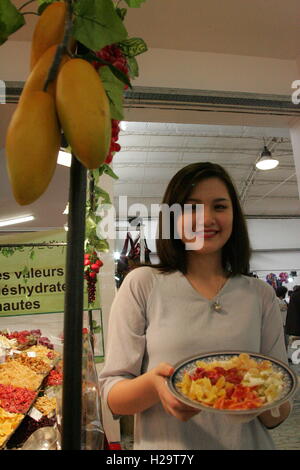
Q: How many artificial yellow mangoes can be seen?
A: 4